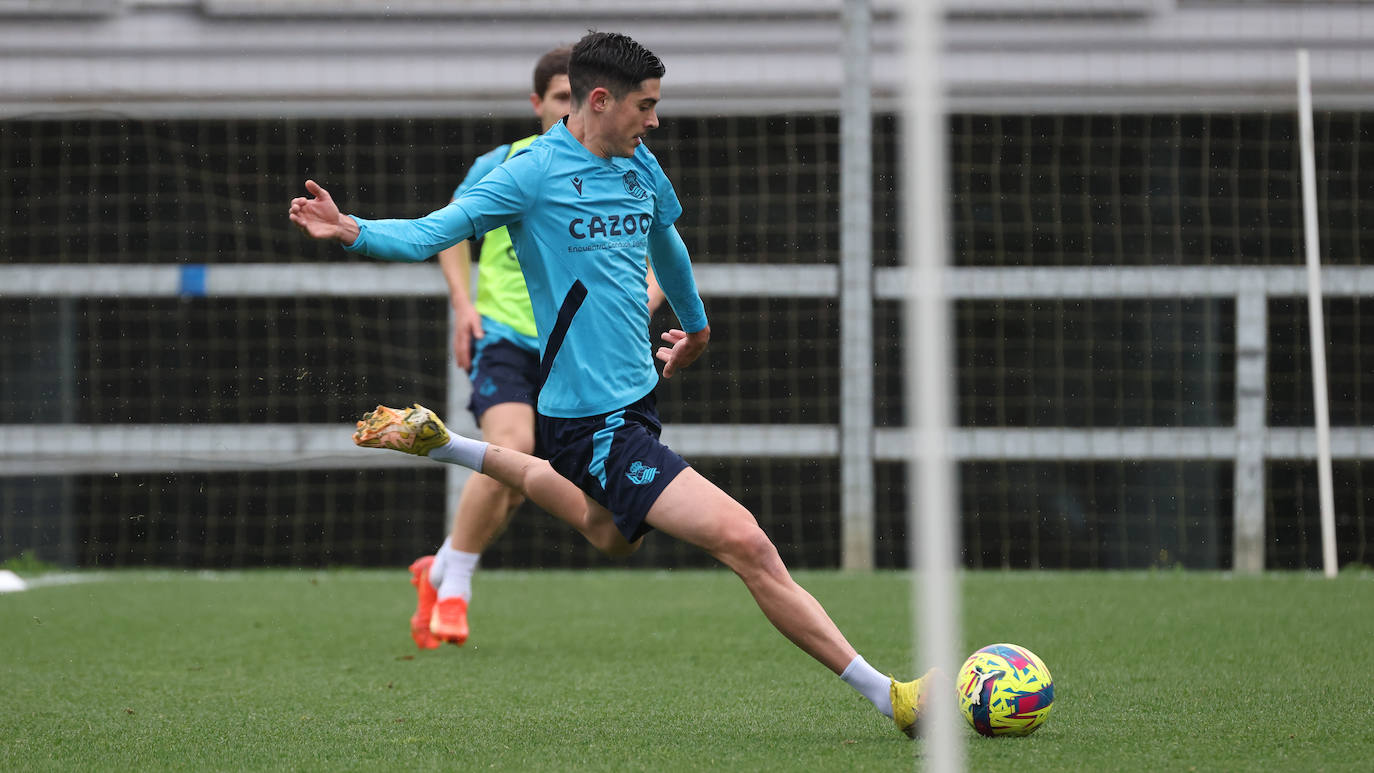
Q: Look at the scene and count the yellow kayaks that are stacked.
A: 0